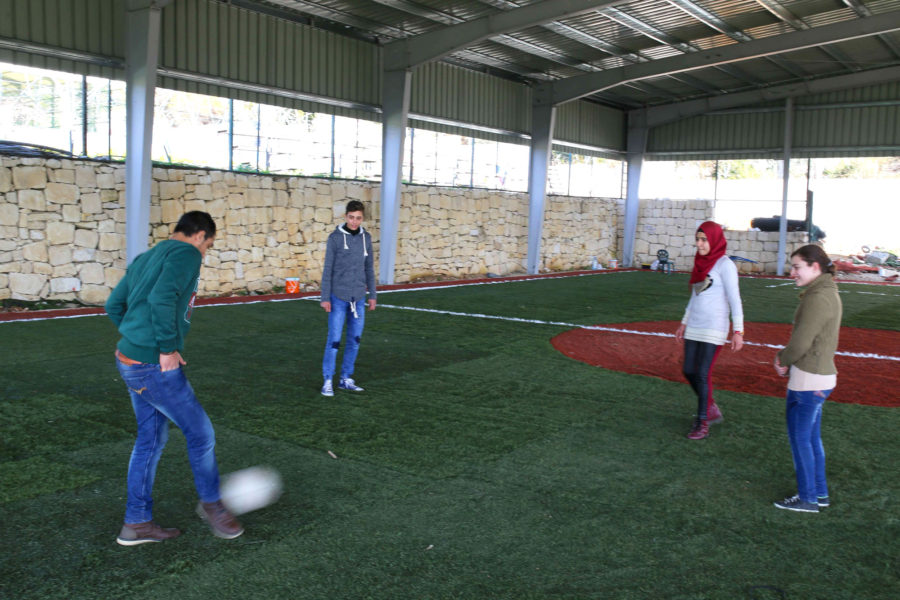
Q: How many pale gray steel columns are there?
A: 5